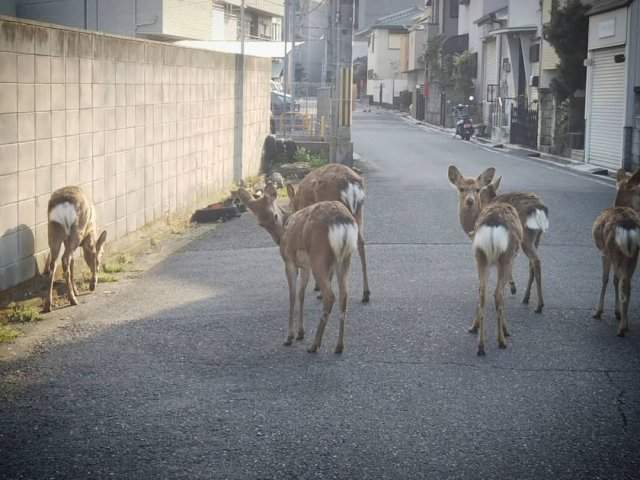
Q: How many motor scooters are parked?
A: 1